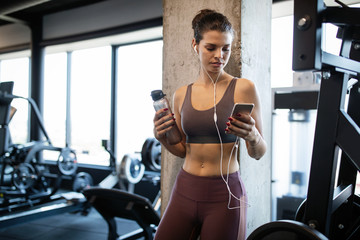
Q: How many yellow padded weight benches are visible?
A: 0